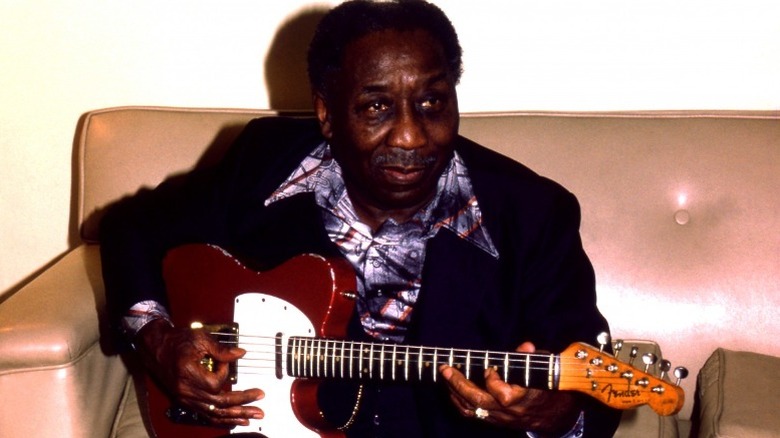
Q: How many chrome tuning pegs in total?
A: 6